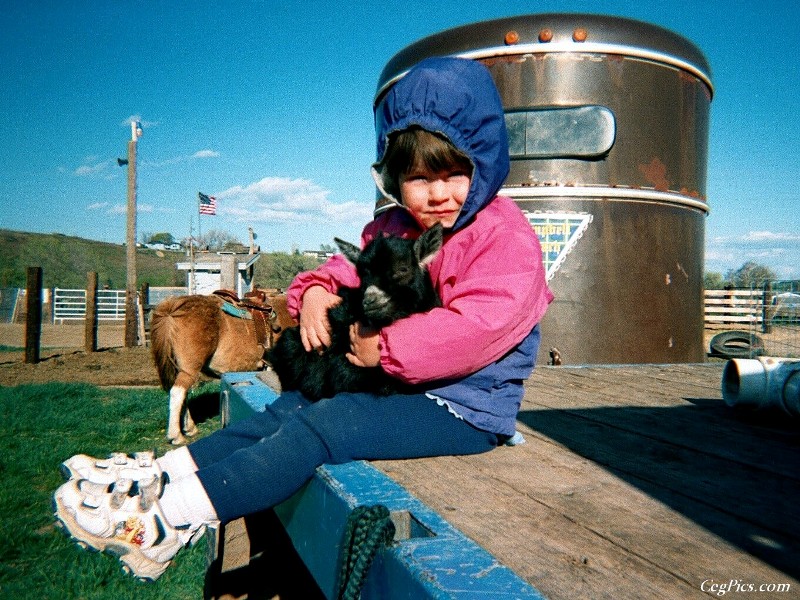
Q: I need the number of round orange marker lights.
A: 3